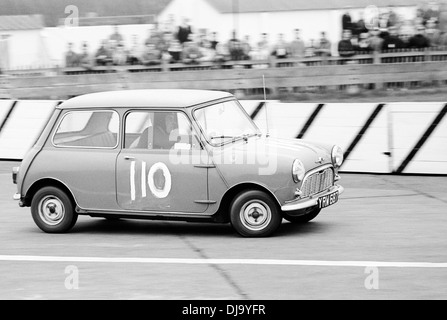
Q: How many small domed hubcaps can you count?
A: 2